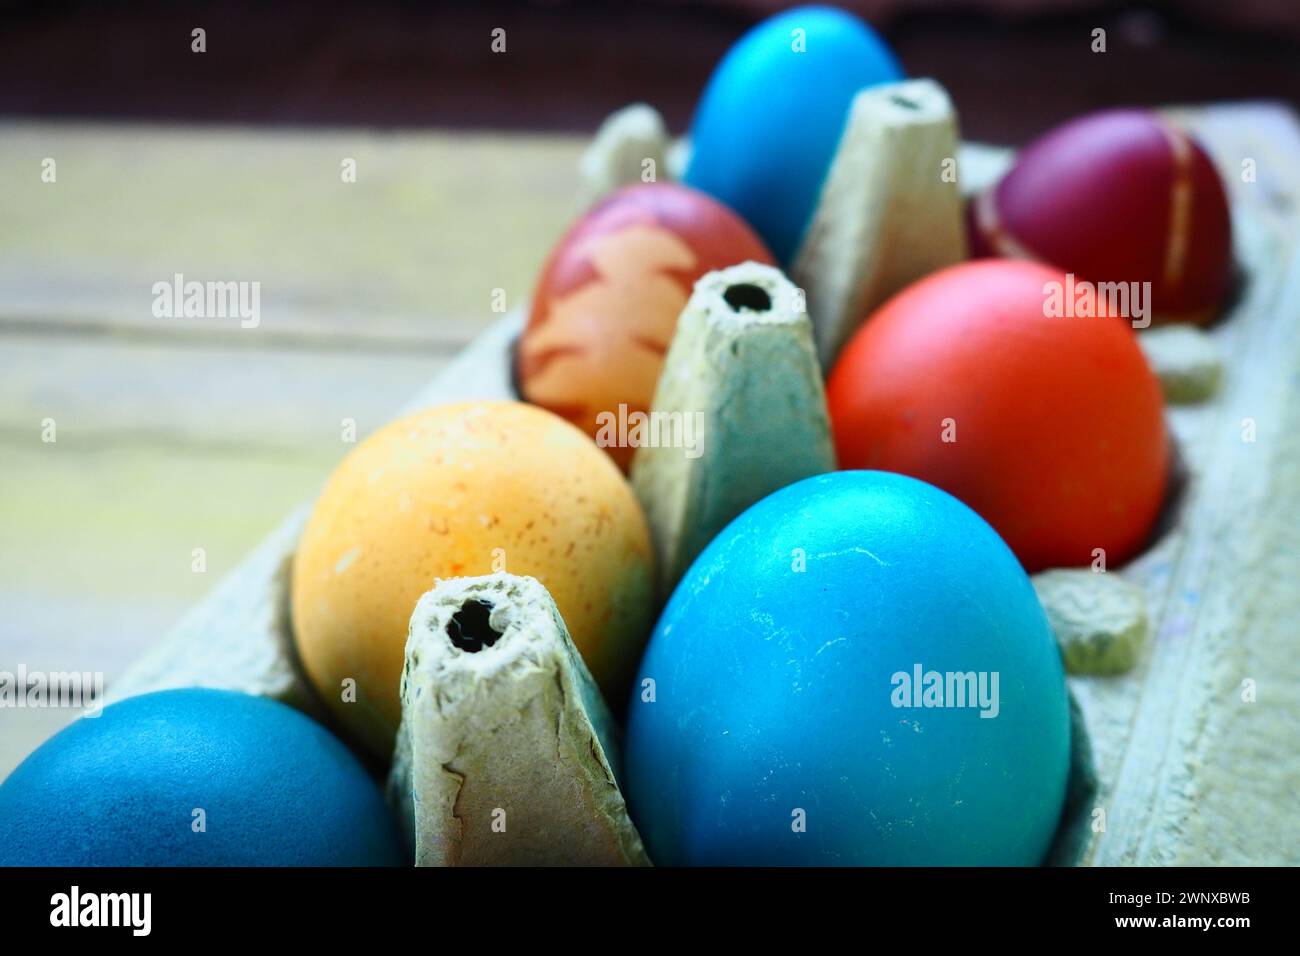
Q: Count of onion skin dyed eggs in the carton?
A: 2